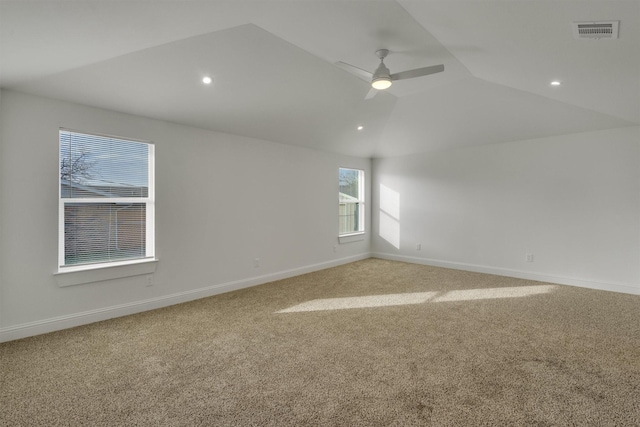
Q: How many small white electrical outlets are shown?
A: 5